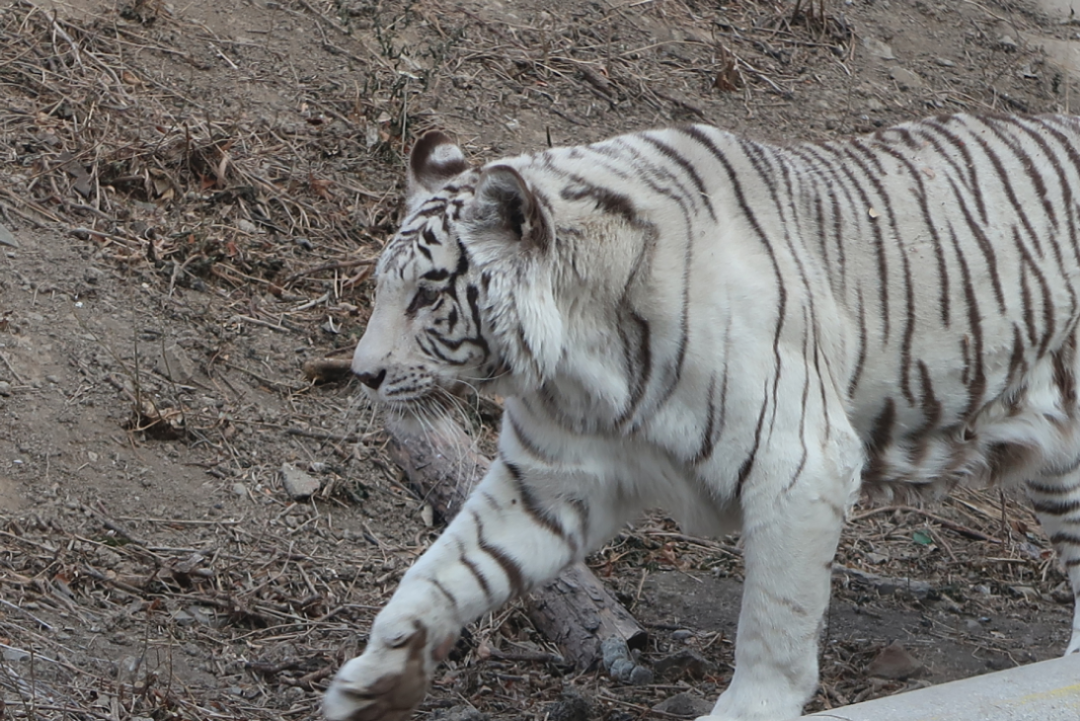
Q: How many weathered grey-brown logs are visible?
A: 1